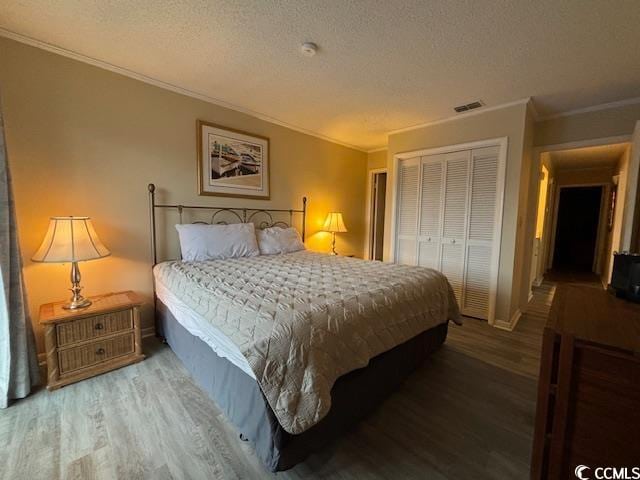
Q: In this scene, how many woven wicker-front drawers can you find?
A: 2